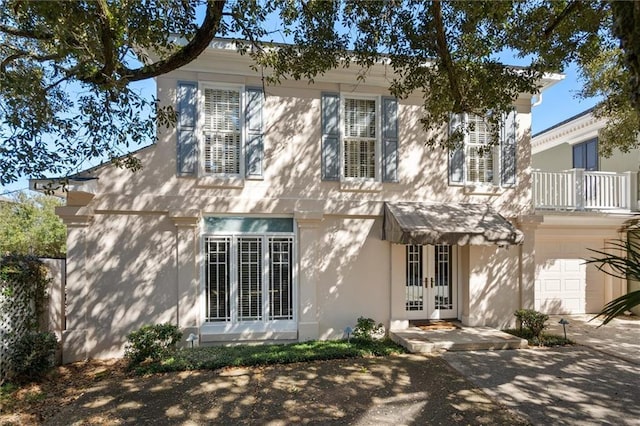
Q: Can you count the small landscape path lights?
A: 3